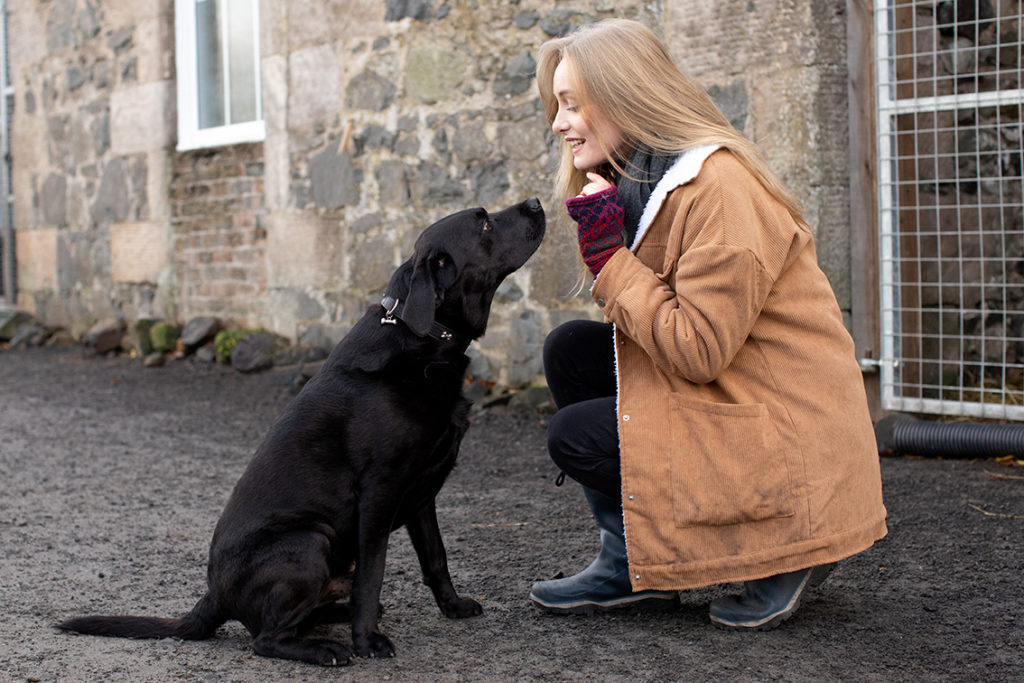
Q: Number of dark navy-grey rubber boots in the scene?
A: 2